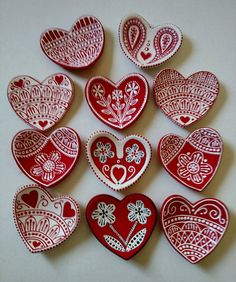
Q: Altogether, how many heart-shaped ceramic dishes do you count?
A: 11